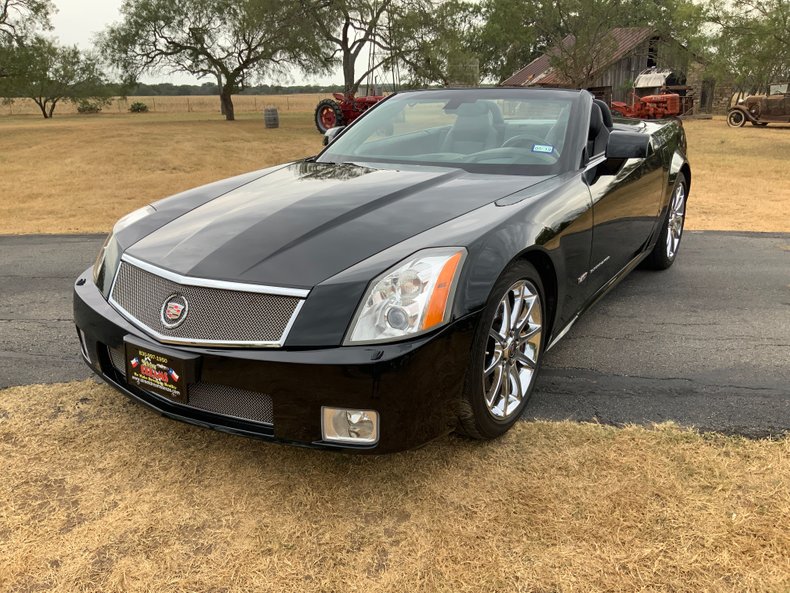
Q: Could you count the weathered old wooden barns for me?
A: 1